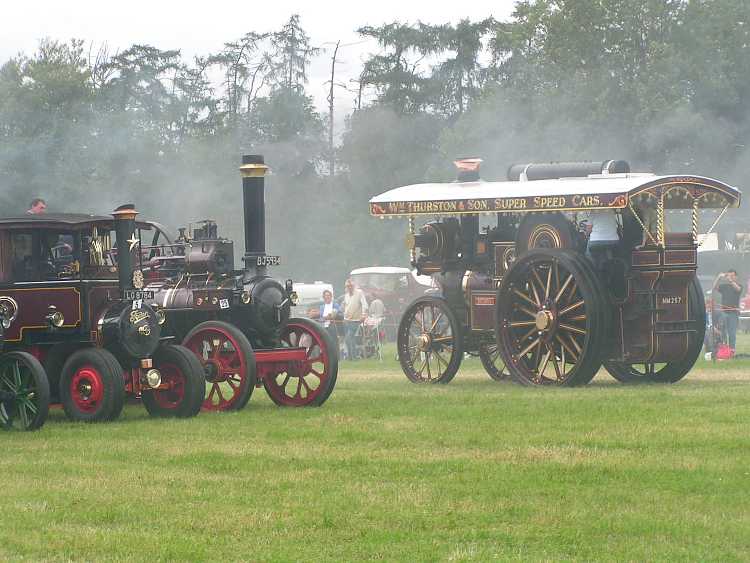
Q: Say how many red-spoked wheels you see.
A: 2